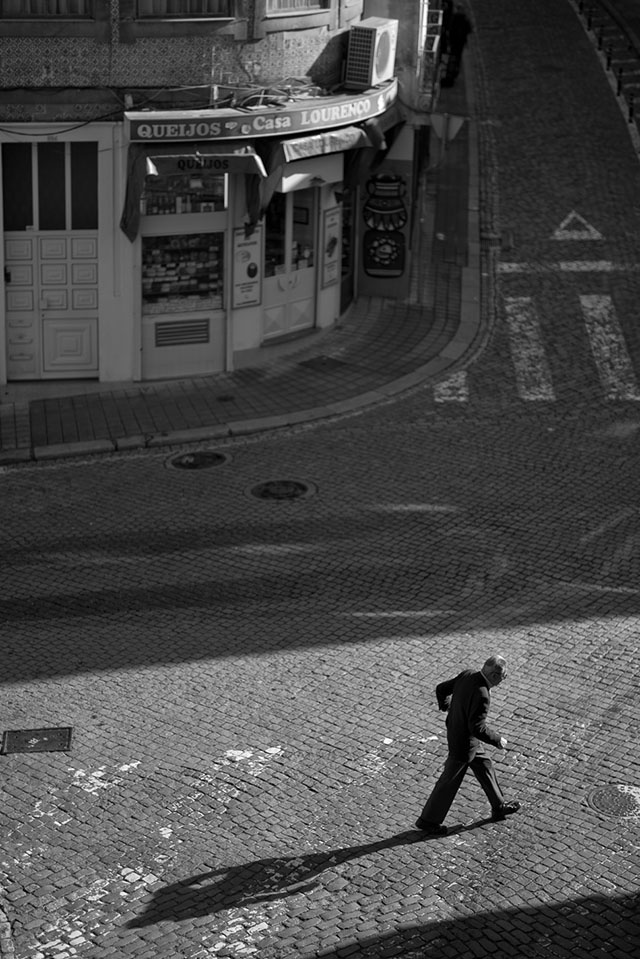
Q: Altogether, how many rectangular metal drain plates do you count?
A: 1